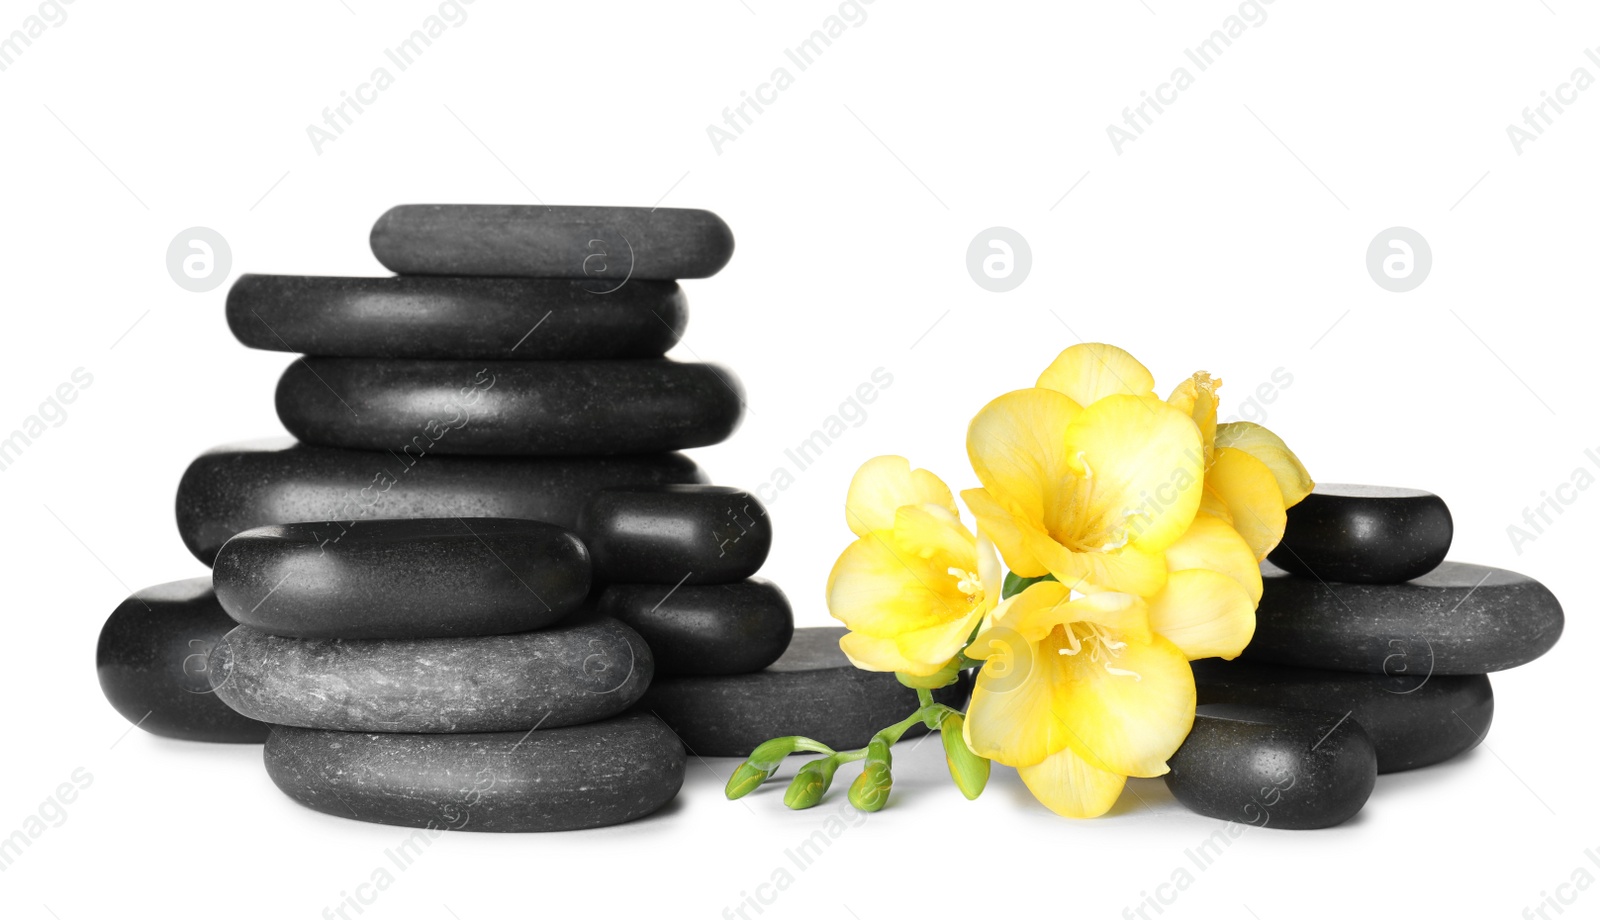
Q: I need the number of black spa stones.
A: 15